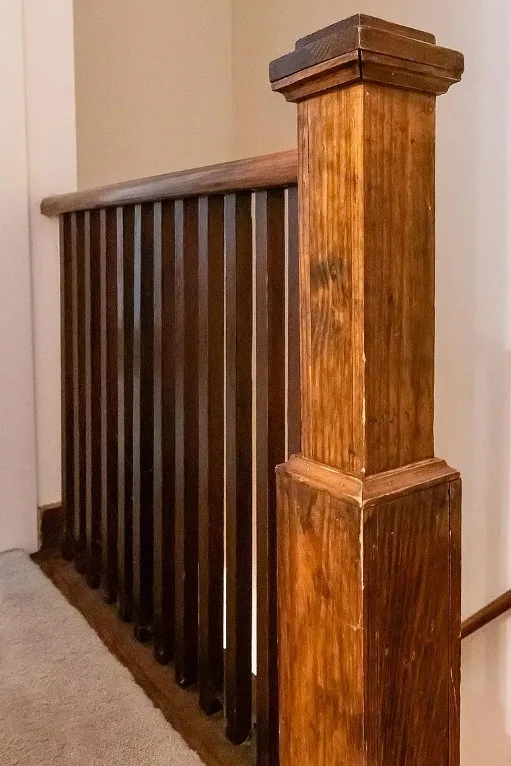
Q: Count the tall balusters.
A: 12